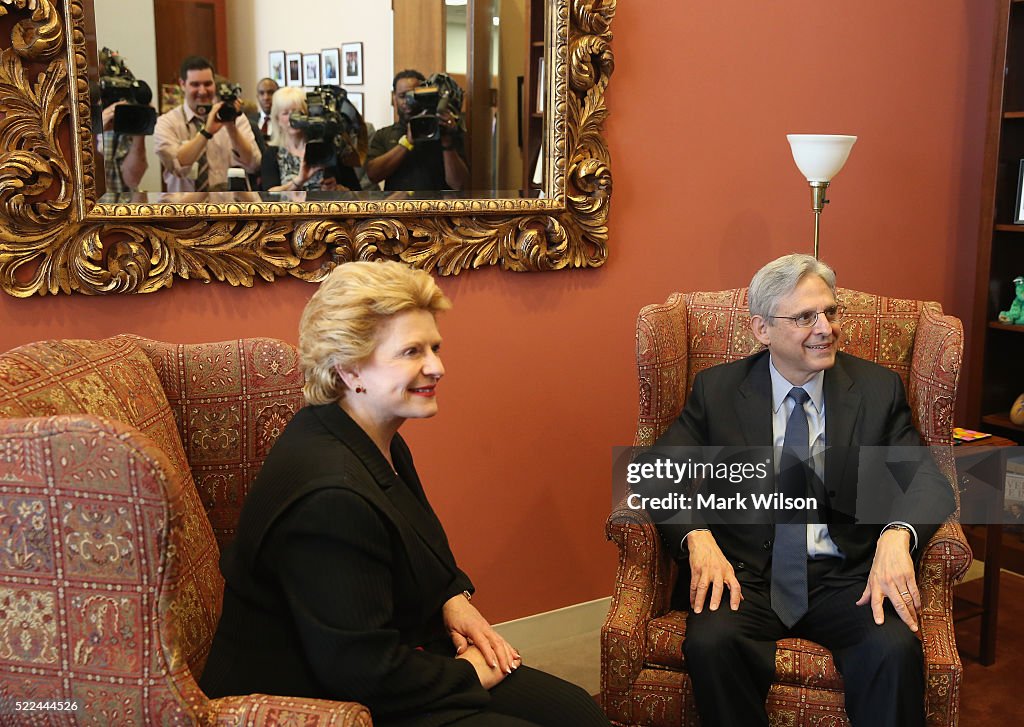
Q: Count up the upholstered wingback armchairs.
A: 2